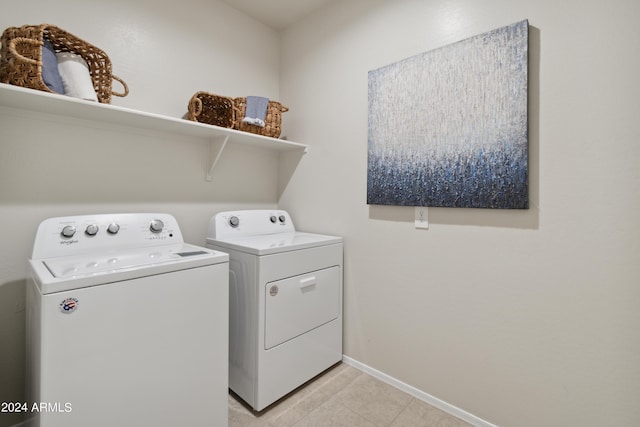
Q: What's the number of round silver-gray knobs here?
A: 7